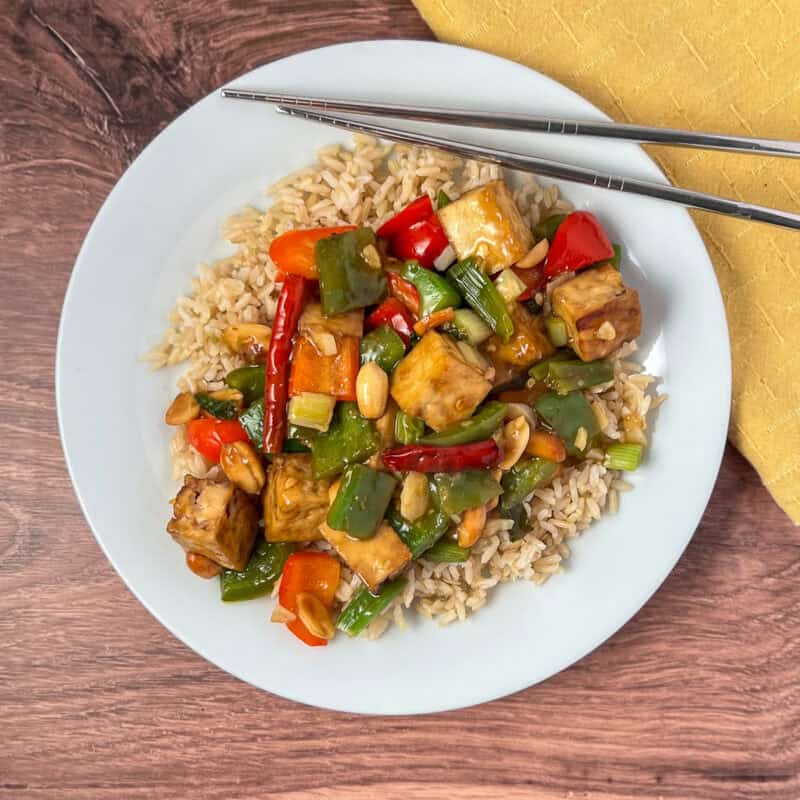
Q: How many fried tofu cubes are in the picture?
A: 8